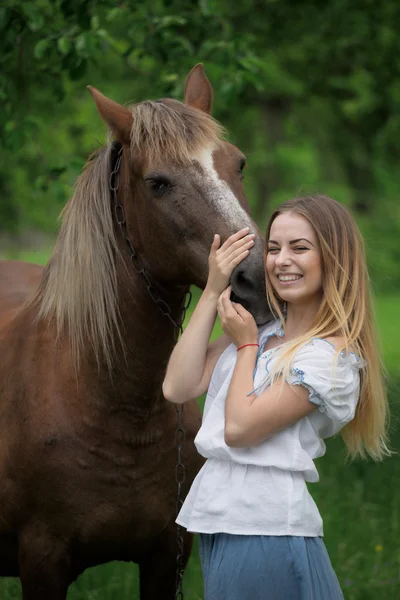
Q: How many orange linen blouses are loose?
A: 0